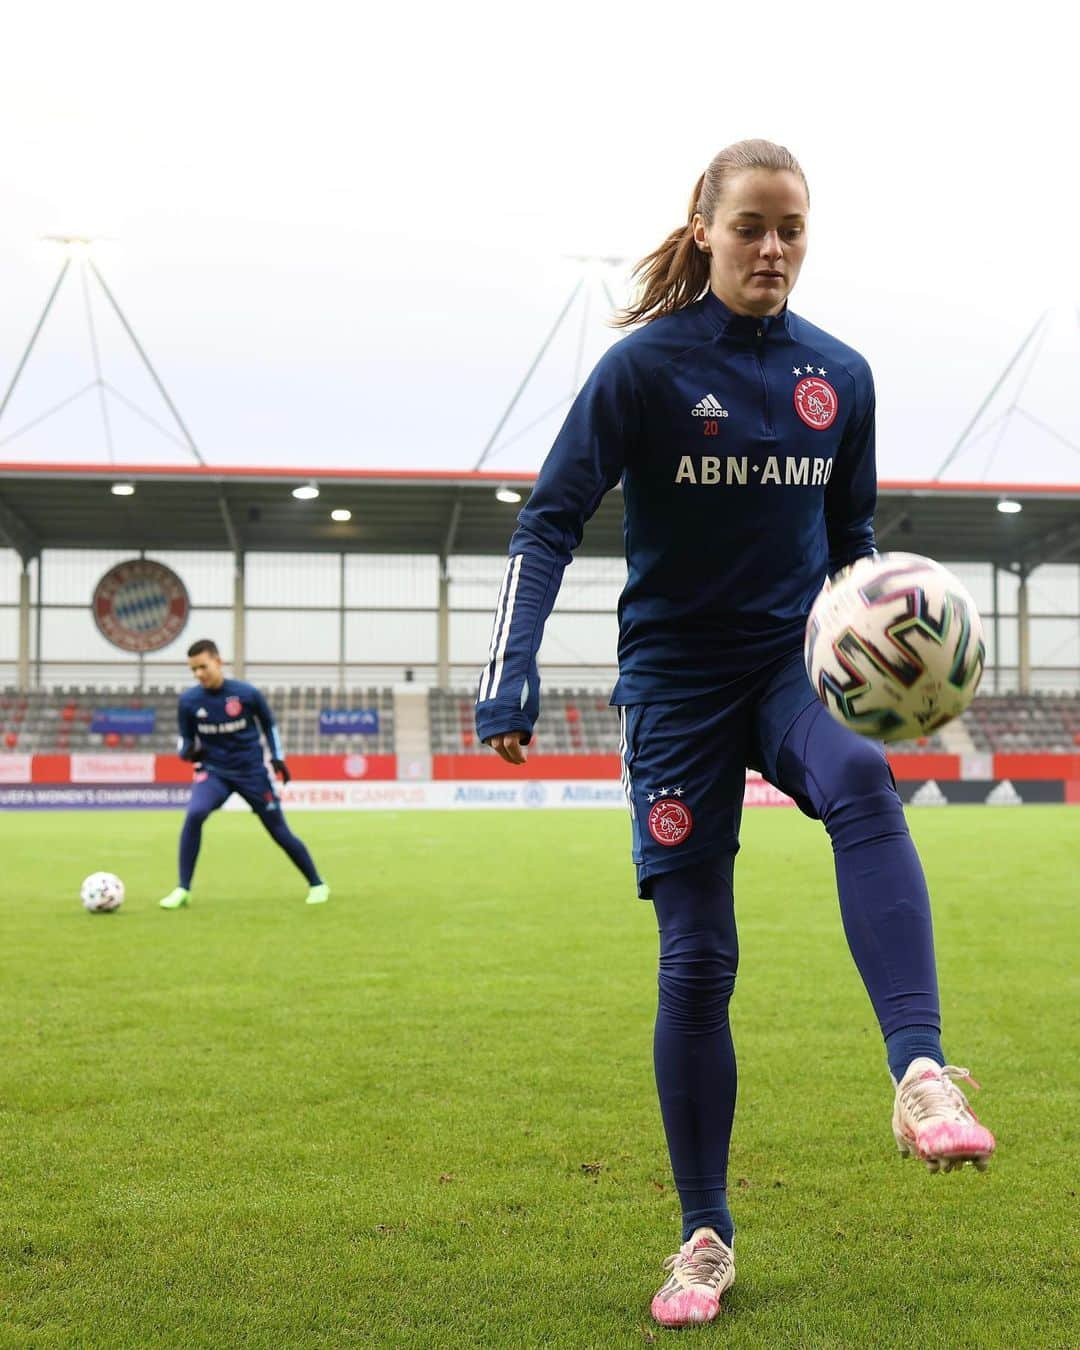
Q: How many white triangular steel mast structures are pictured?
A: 3